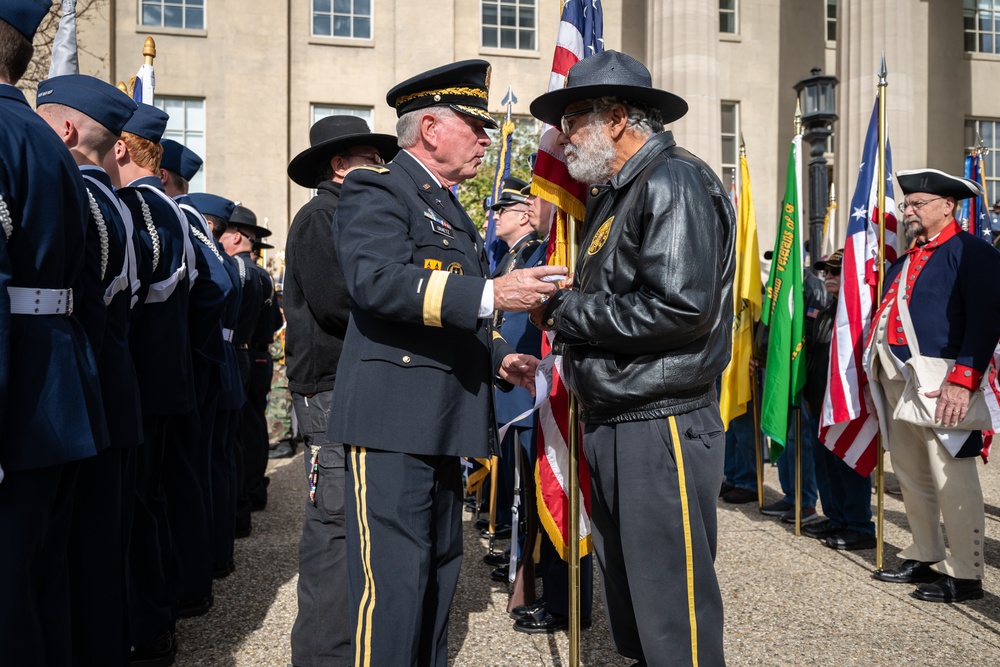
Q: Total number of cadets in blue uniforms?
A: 5